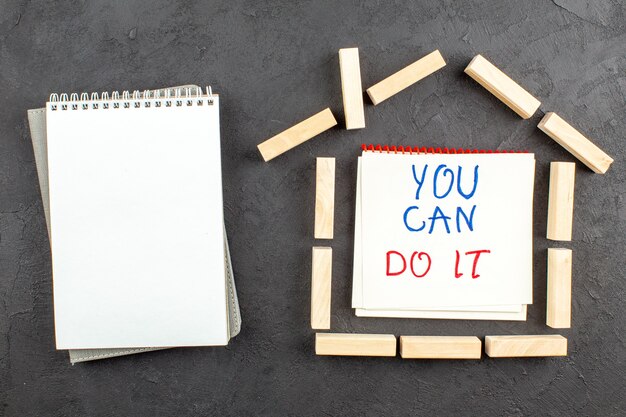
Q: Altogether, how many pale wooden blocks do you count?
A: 12